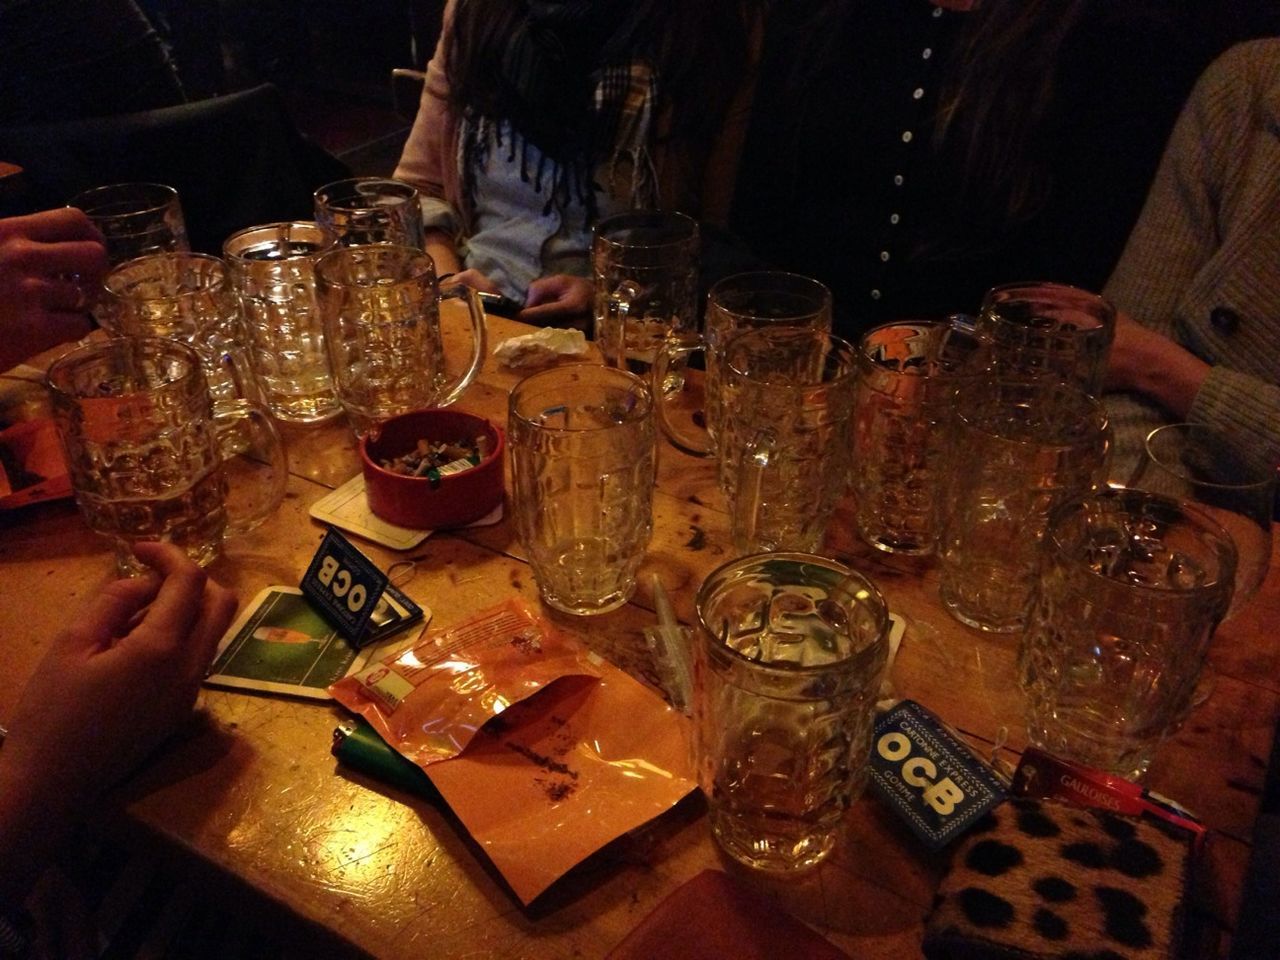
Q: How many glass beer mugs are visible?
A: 15